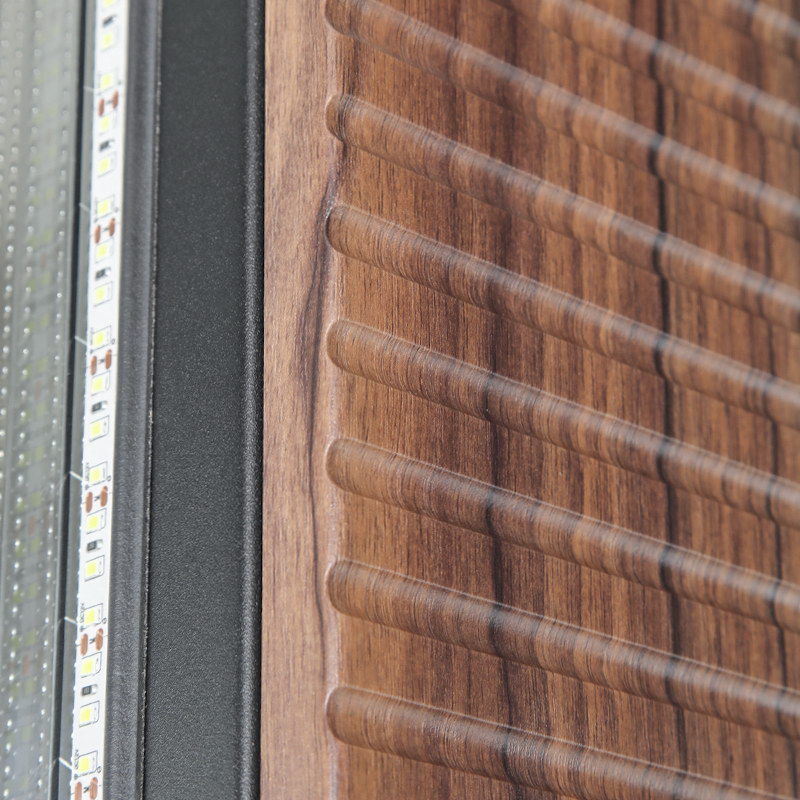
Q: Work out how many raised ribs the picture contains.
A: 9